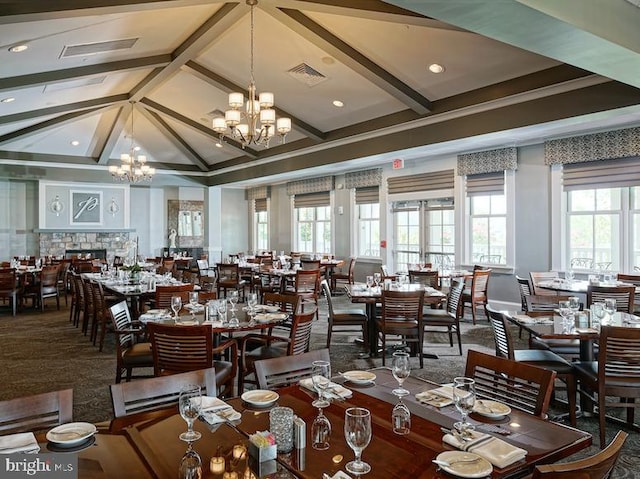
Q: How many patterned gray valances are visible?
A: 5